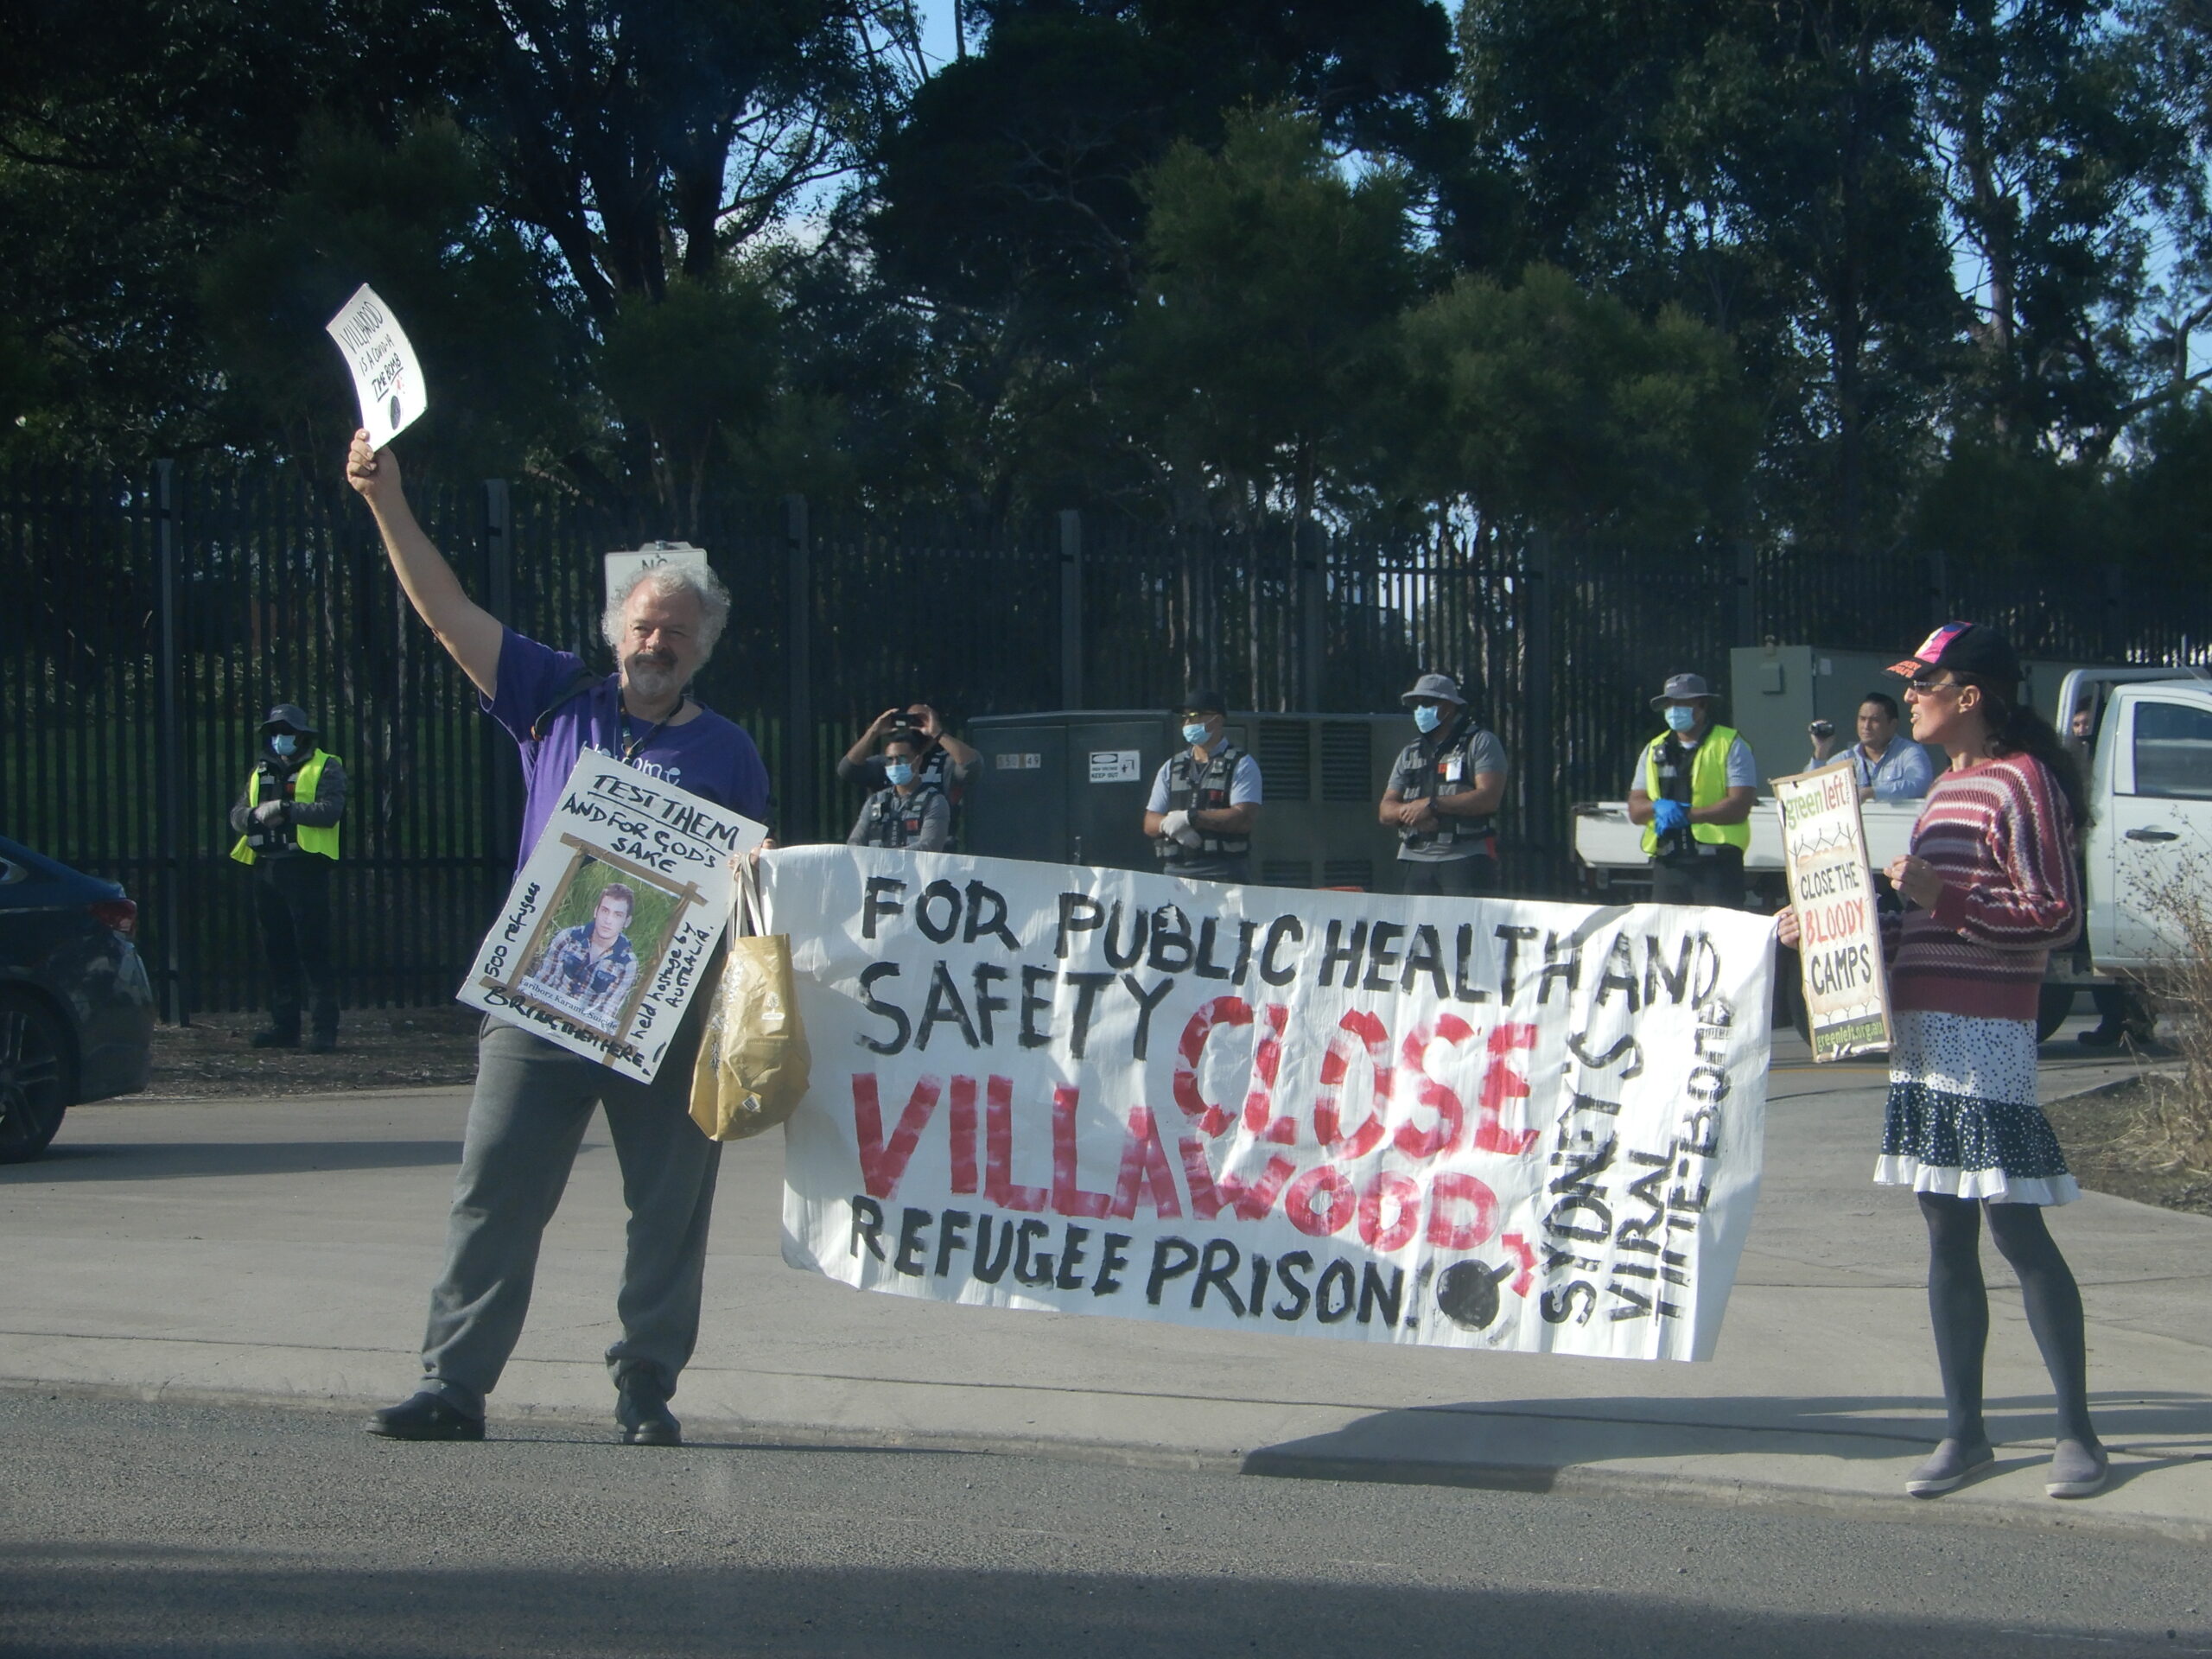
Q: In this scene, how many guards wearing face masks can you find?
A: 5